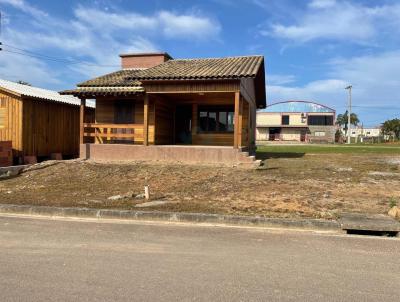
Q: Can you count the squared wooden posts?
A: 3